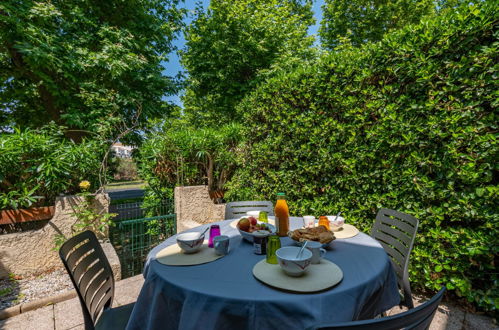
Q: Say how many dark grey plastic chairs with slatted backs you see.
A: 4